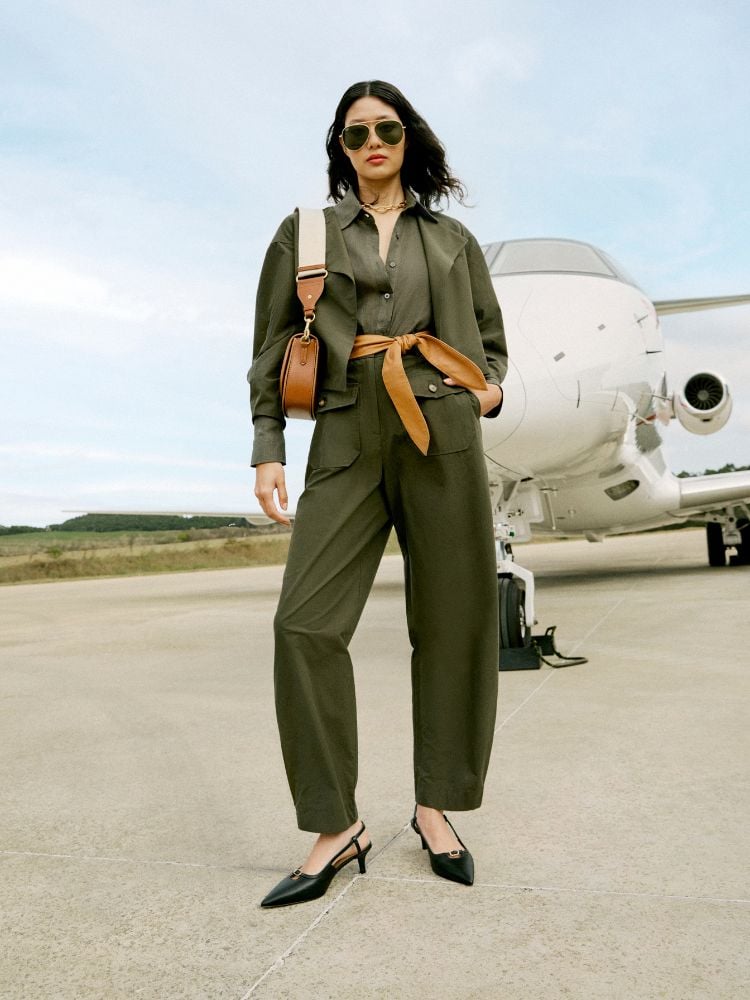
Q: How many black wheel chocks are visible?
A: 2